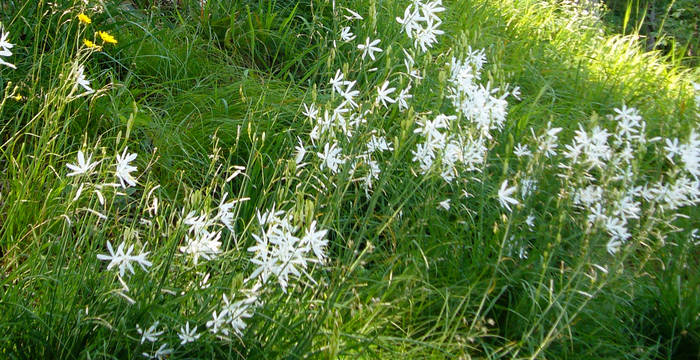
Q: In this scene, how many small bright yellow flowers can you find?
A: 3